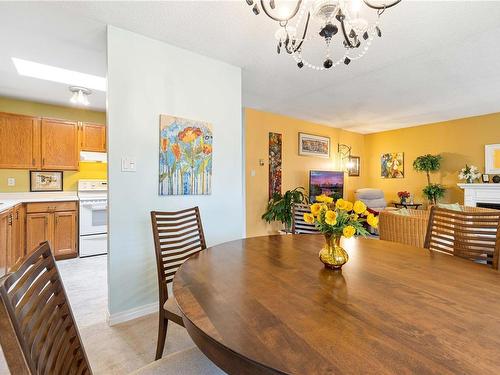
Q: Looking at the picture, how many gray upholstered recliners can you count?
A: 1